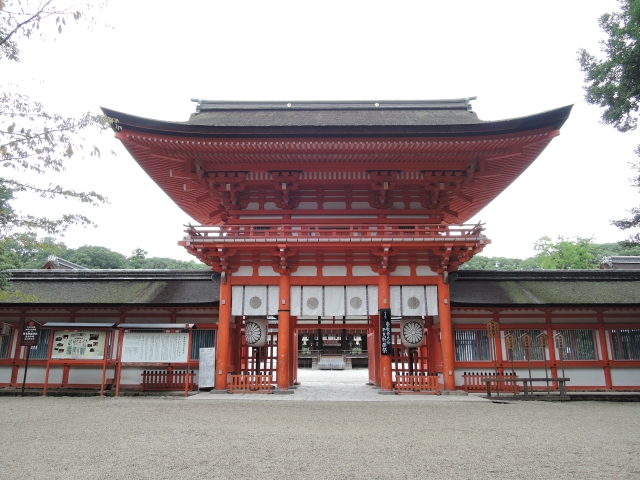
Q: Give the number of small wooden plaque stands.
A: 5